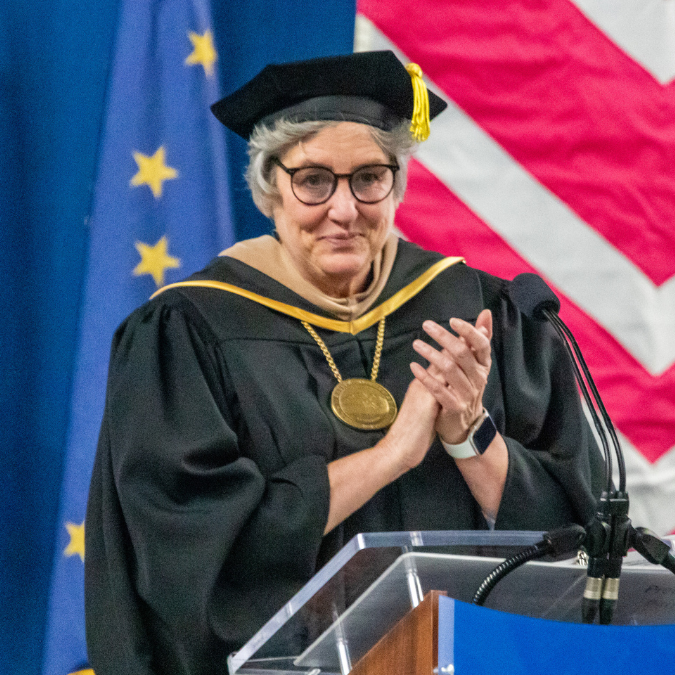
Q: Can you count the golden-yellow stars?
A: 4